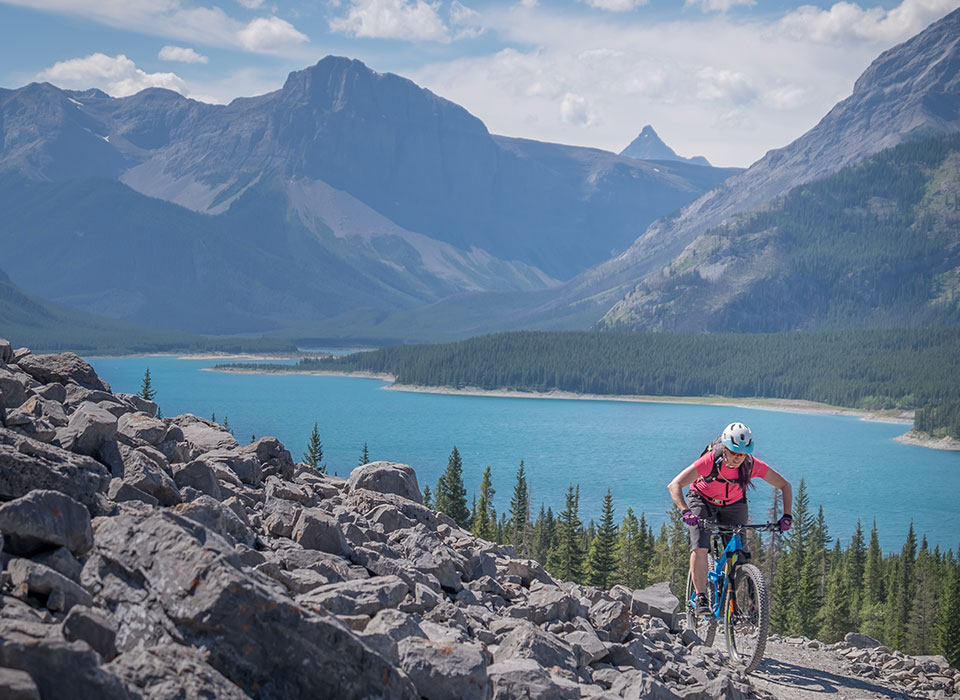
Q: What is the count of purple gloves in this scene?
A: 2